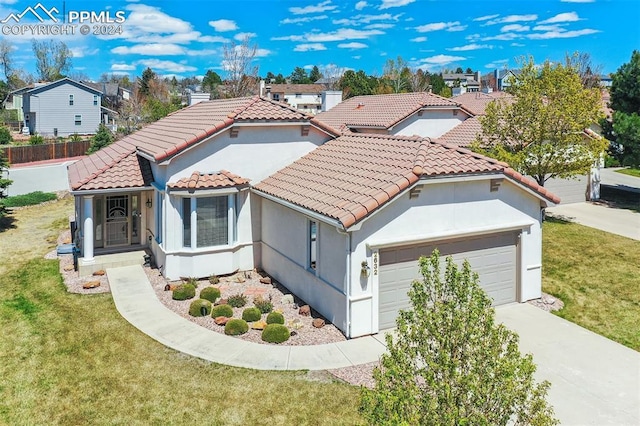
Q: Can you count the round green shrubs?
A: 8